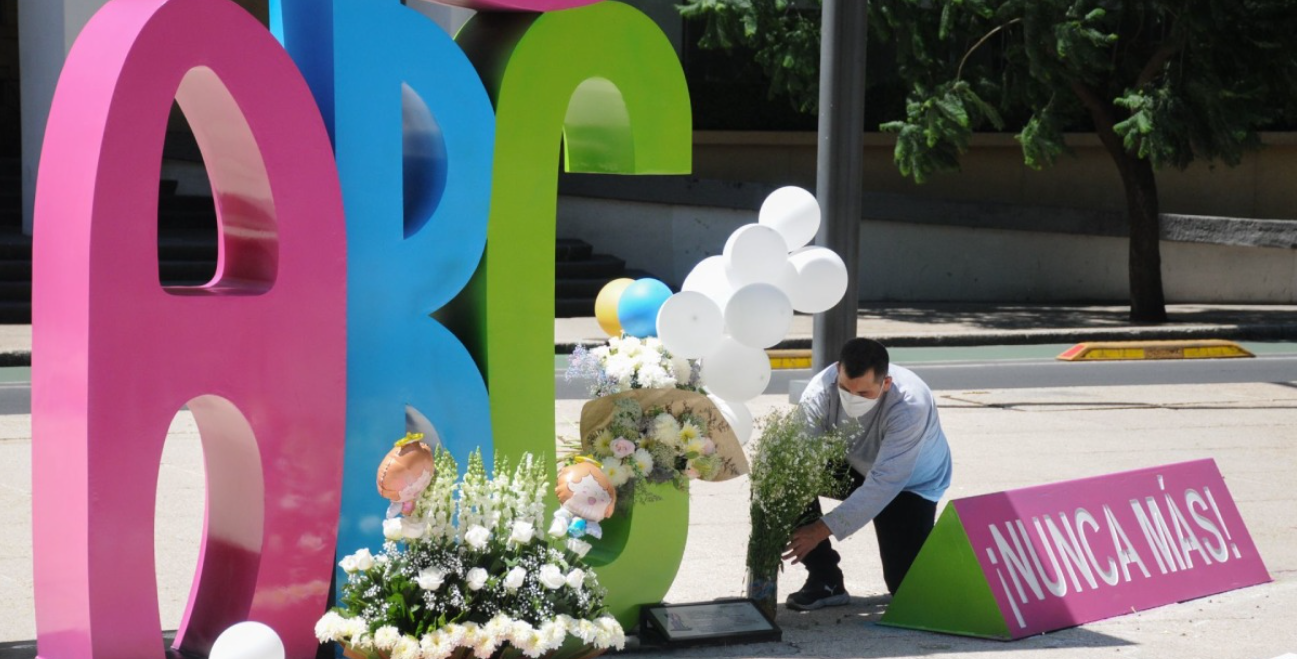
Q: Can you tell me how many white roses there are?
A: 13